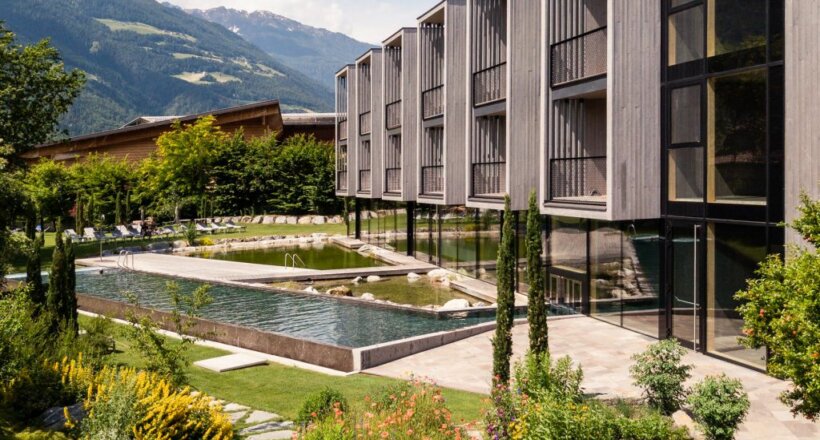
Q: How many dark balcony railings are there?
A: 12